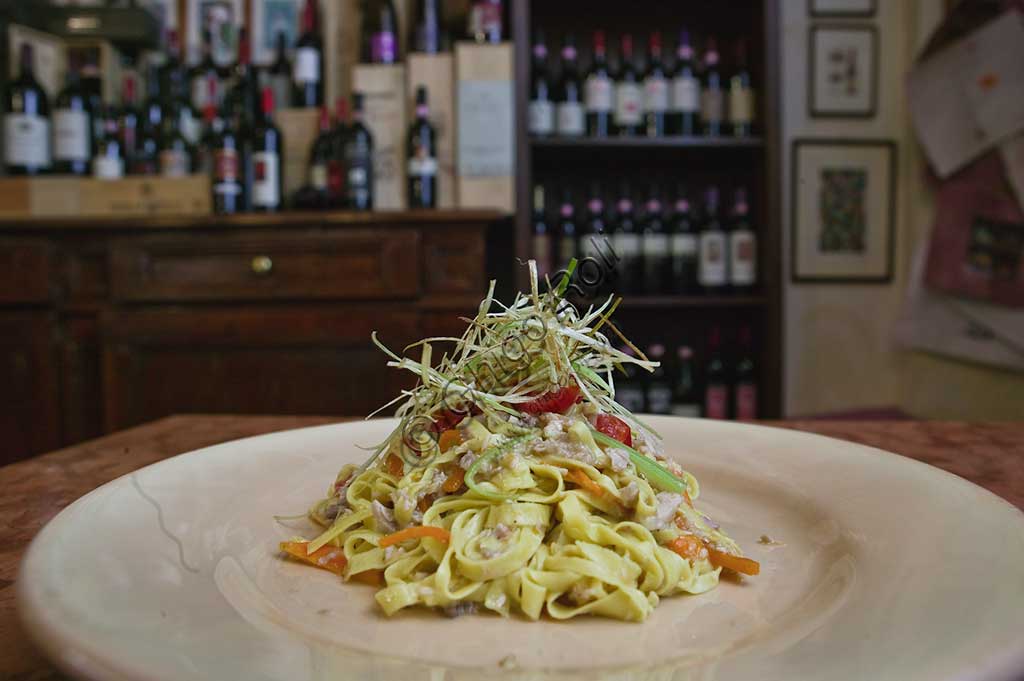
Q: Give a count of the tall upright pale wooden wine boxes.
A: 3